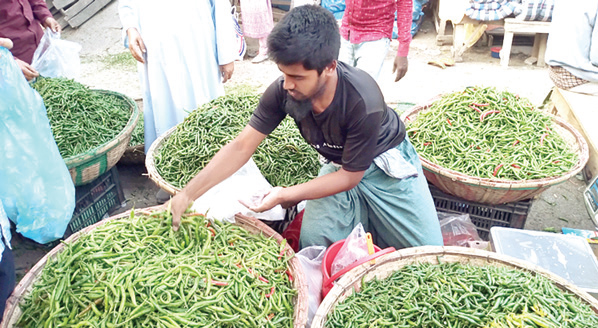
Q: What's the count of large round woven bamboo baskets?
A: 5